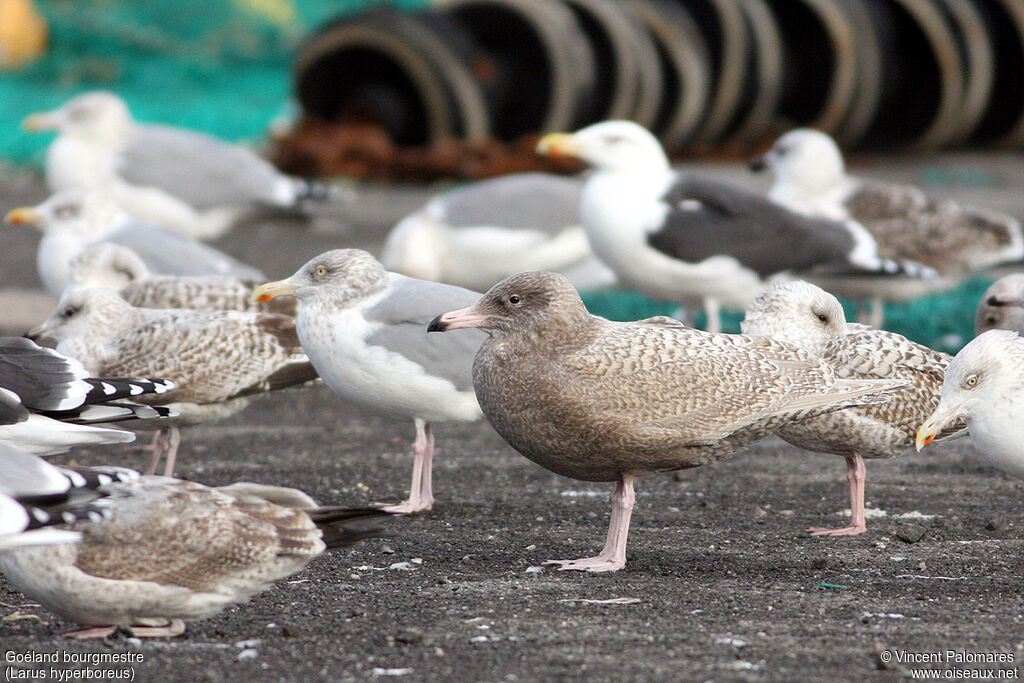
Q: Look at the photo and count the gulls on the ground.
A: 15